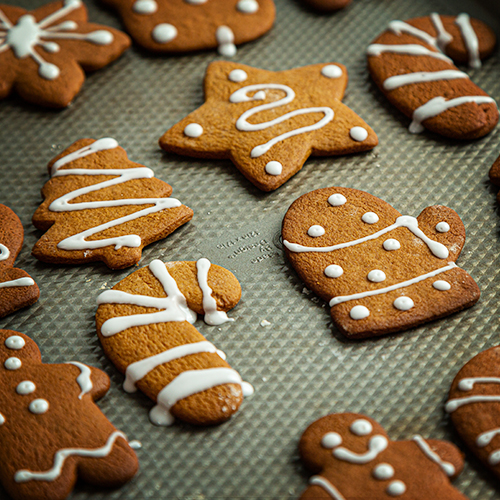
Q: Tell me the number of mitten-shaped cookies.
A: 1